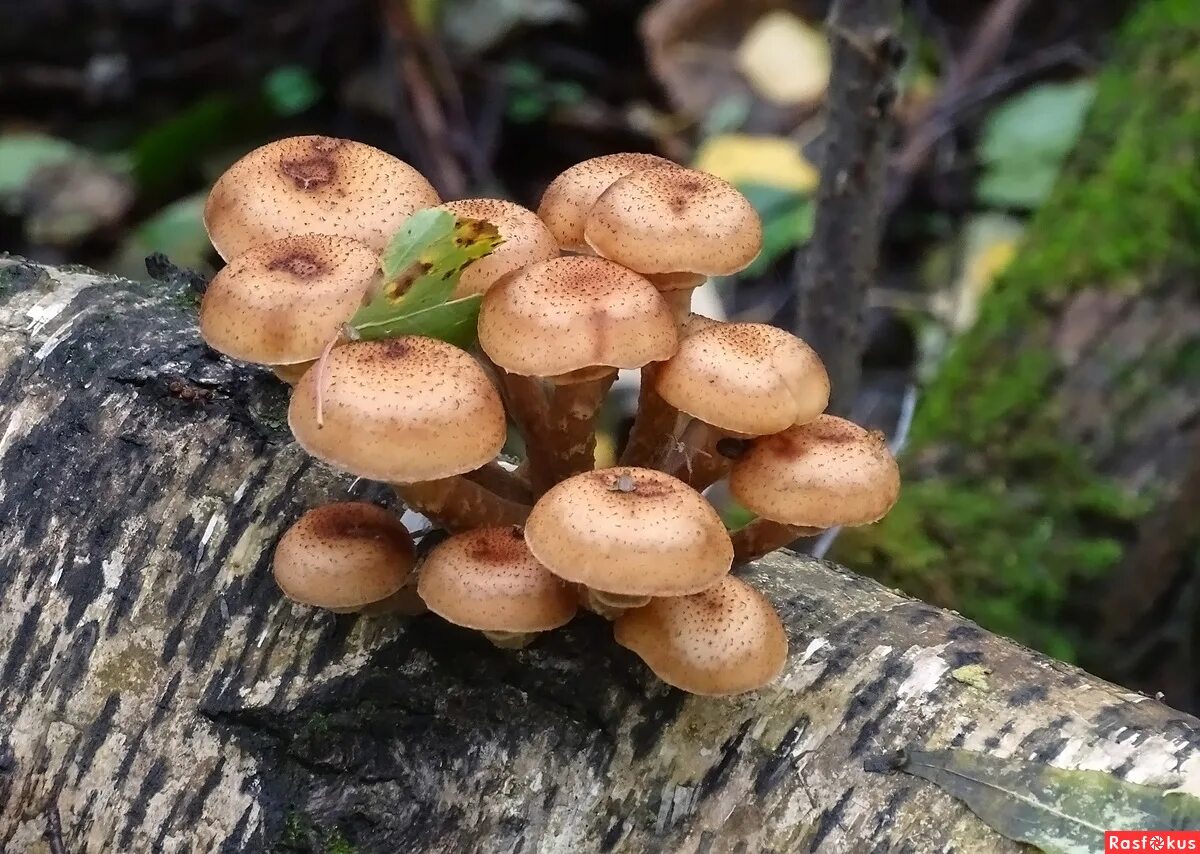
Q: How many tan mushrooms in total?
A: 13